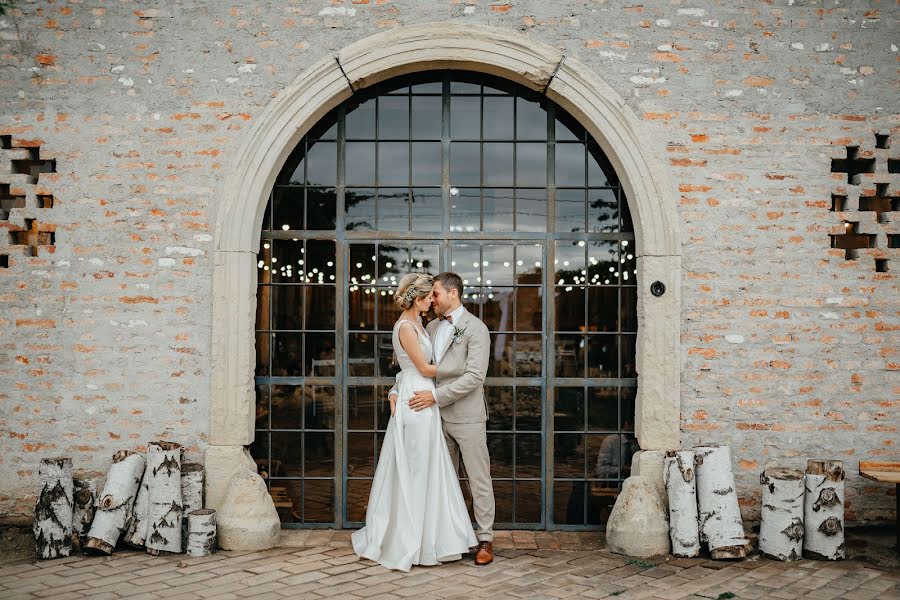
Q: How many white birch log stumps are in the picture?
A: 11